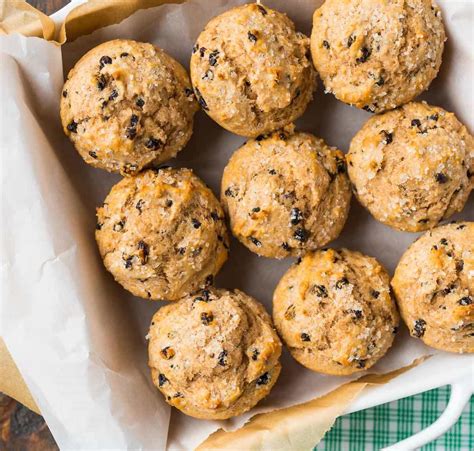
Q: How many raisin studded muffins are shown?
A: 9